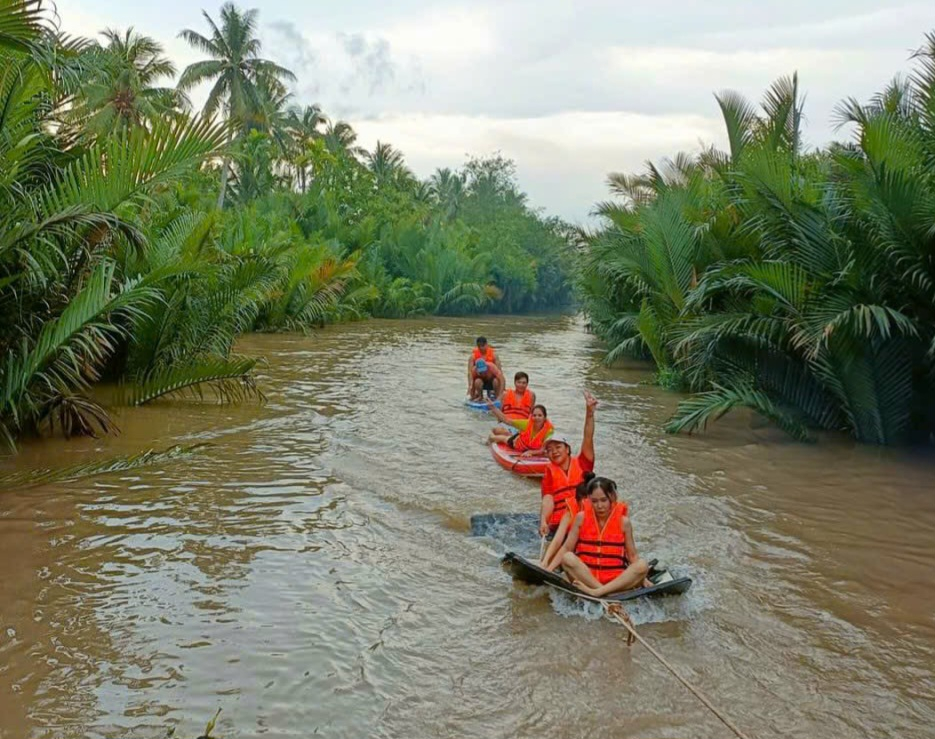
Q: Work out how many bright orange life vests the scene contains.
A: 6